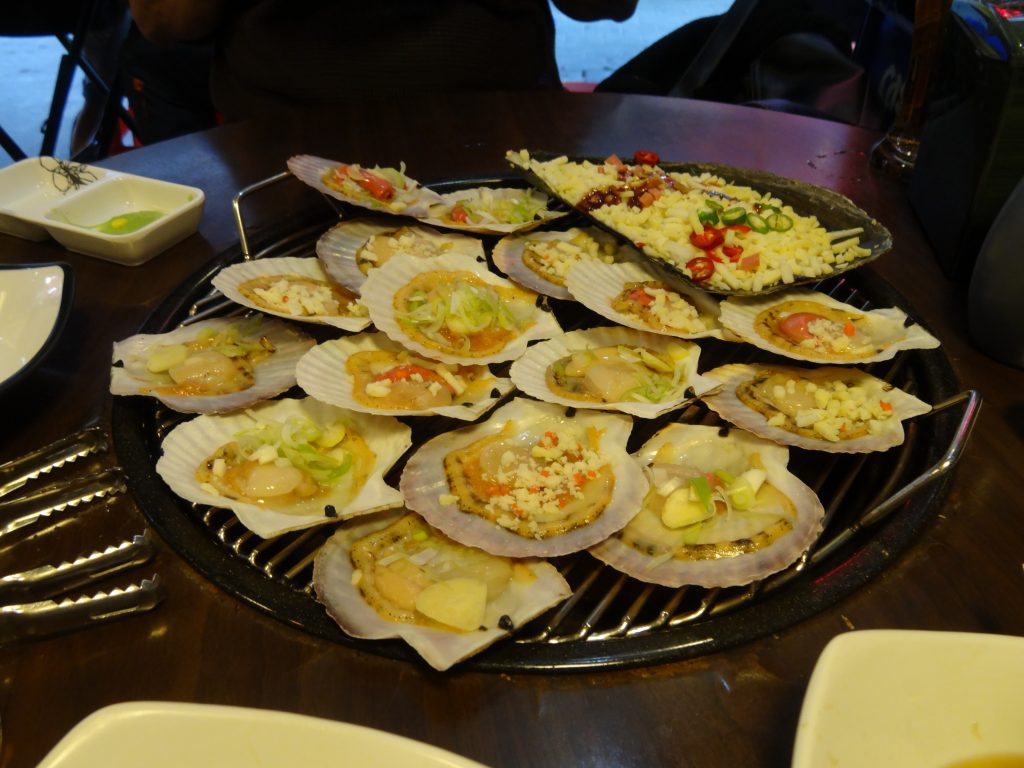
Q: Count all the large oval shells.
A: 1